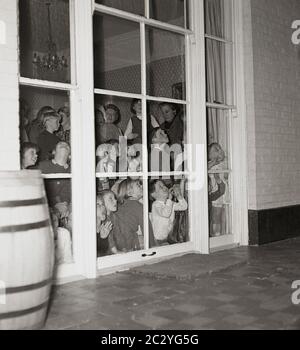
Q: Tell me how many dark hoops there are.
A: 4